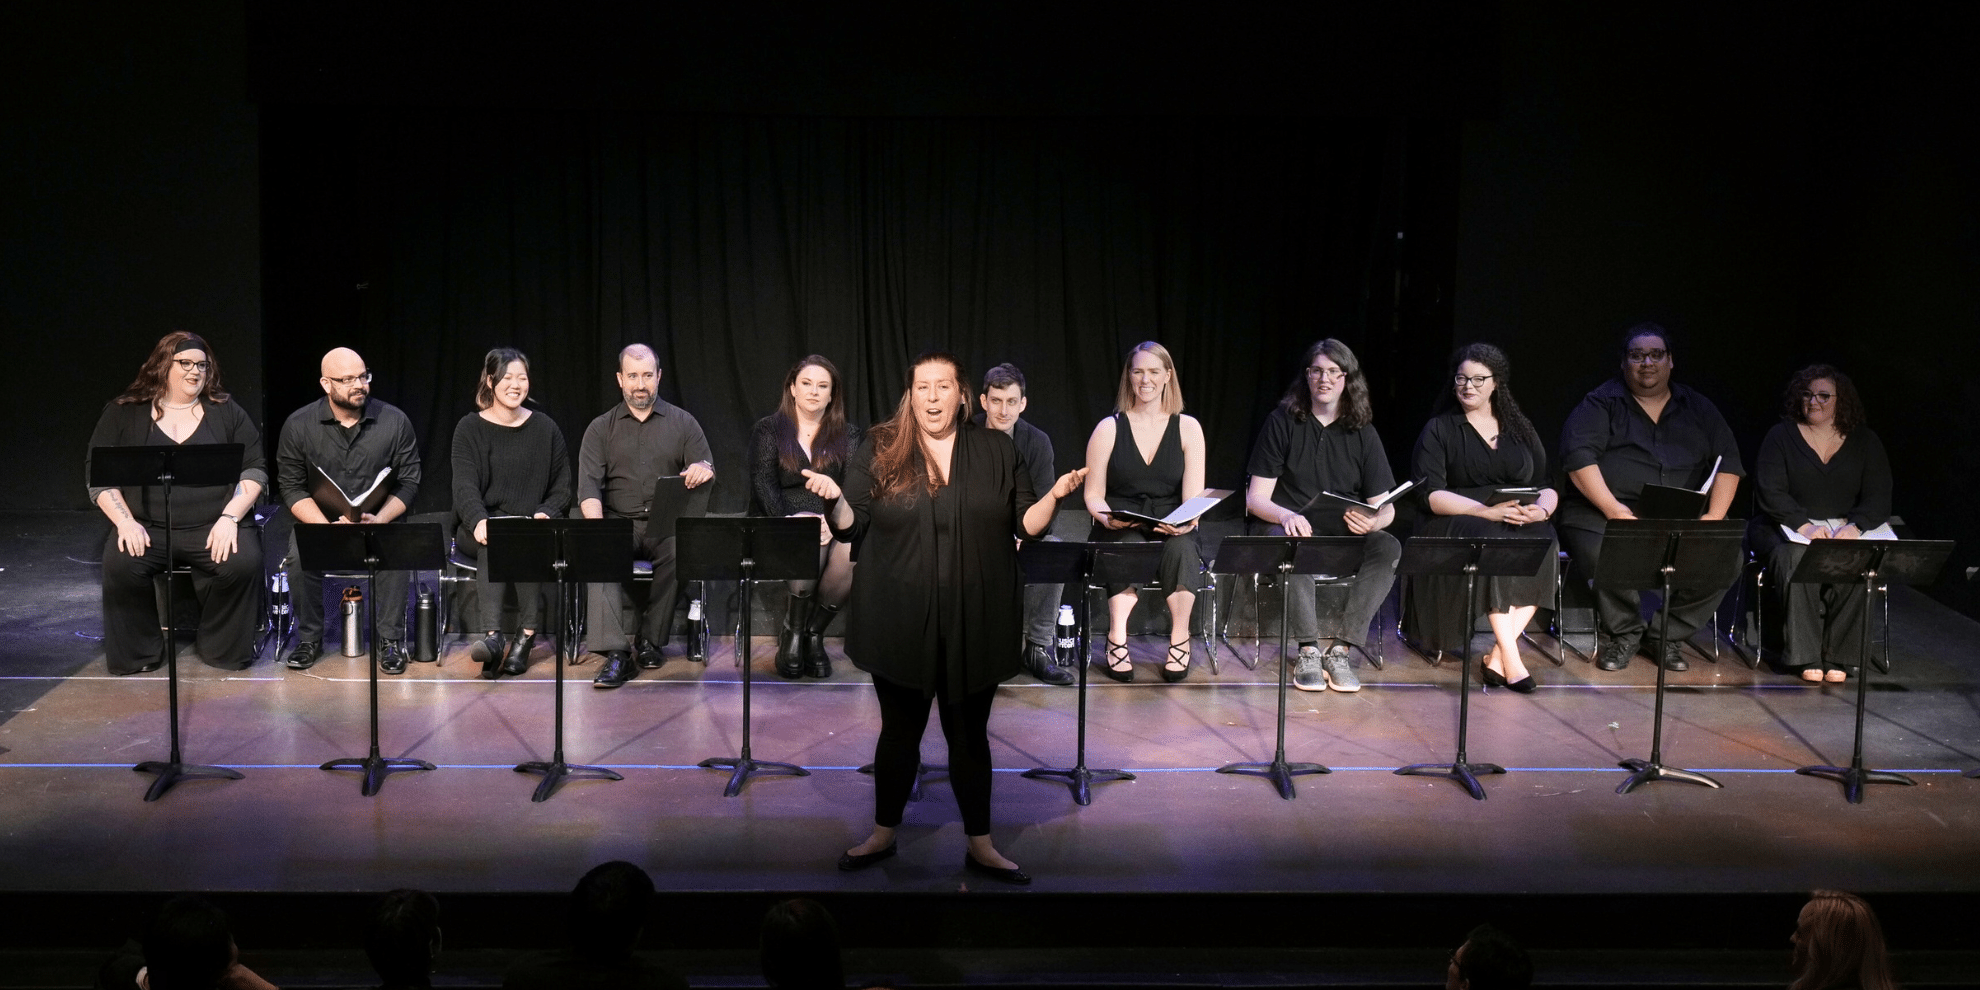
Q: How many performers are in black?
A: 12